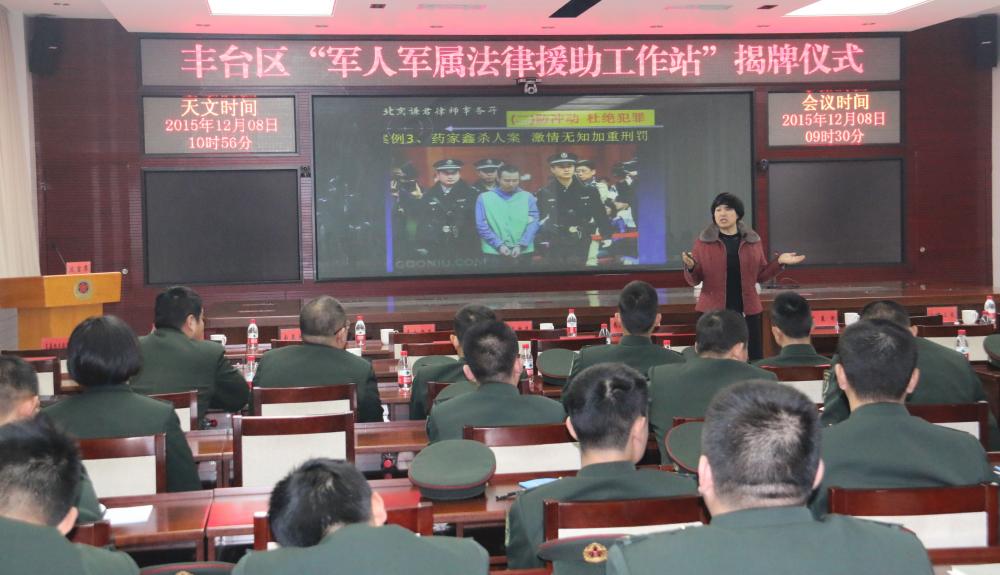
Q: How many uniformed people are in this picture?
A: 15